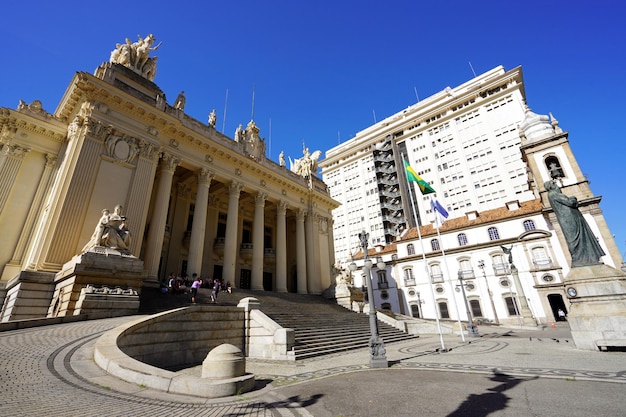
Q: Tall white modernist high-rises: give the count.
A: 1